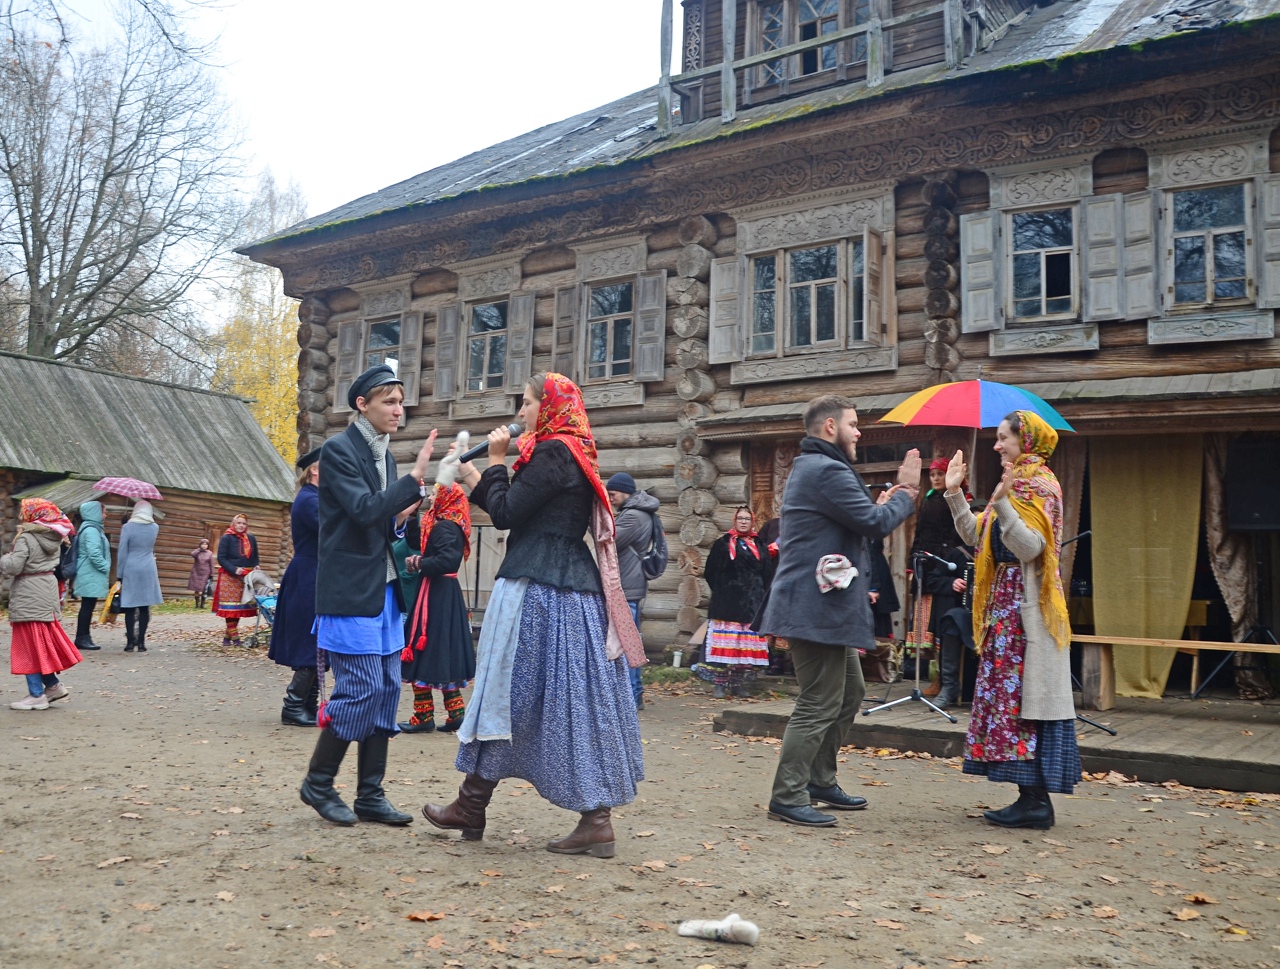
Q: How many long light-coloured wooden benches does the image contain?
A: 1